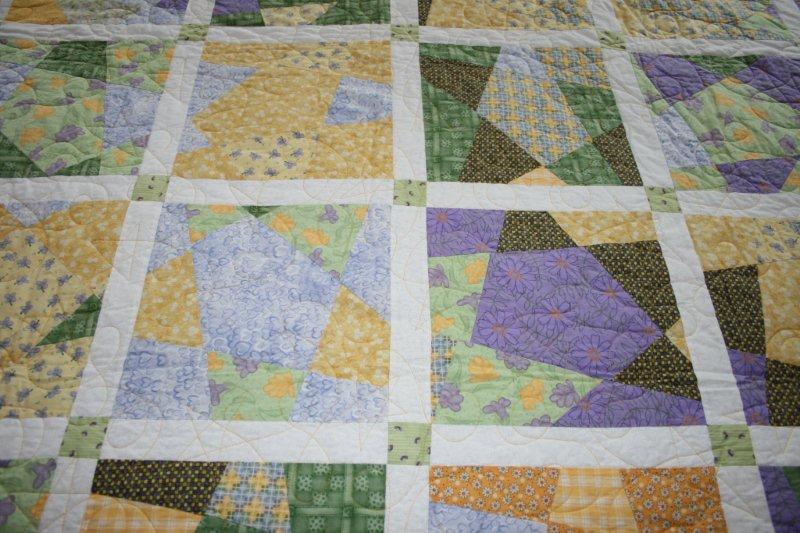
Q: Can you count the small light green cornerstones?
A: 9